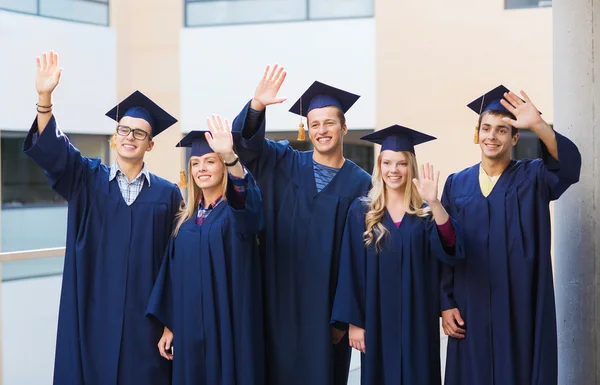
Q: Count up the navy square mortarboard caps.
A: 5